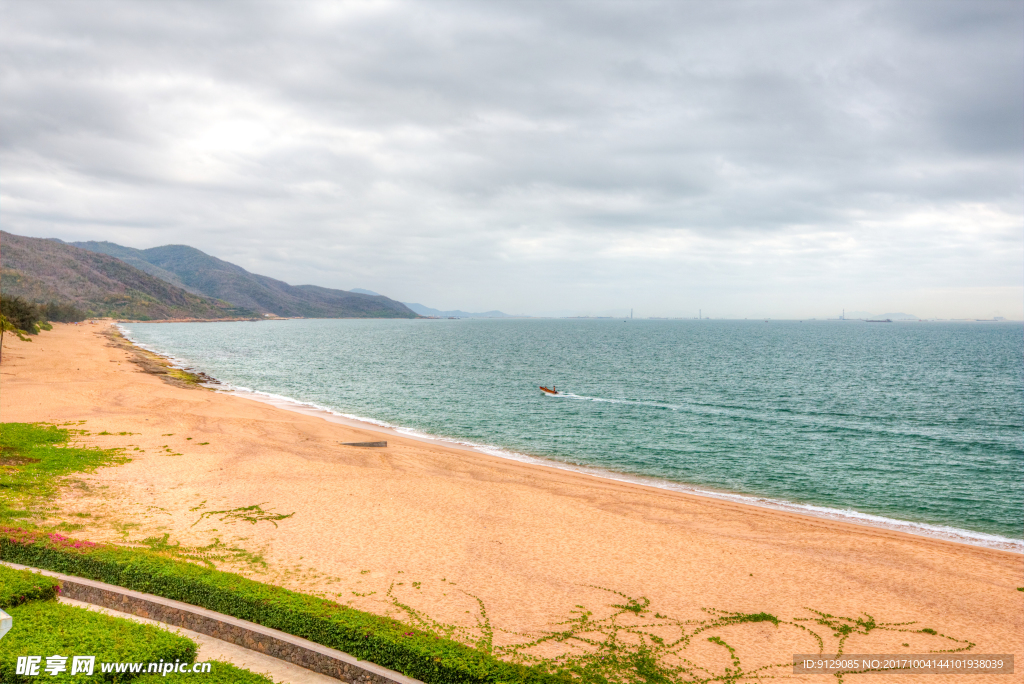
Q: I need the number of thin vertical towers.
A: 3